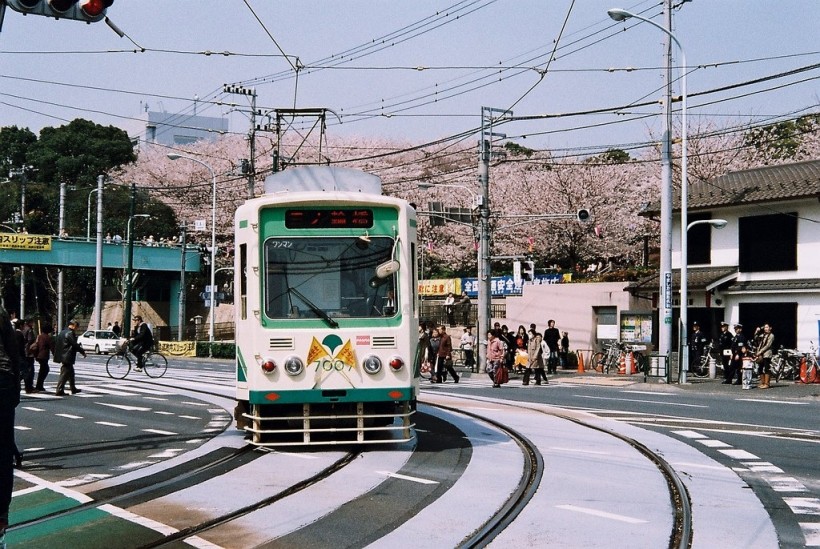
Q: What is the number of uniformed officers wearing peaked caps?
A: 3